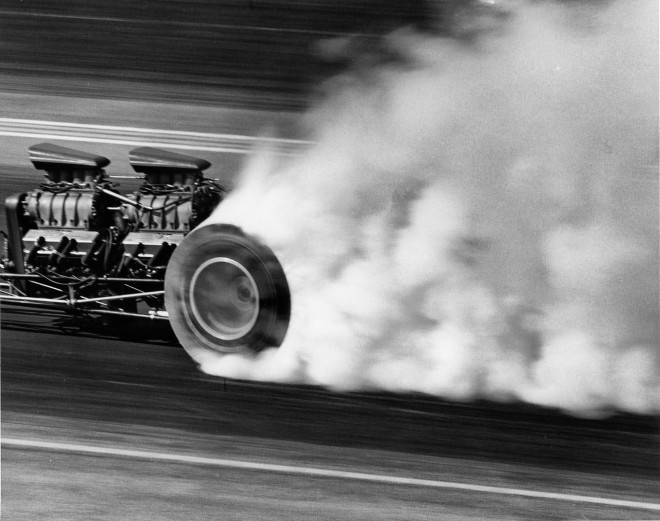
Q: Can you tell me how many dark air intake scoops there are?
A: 2